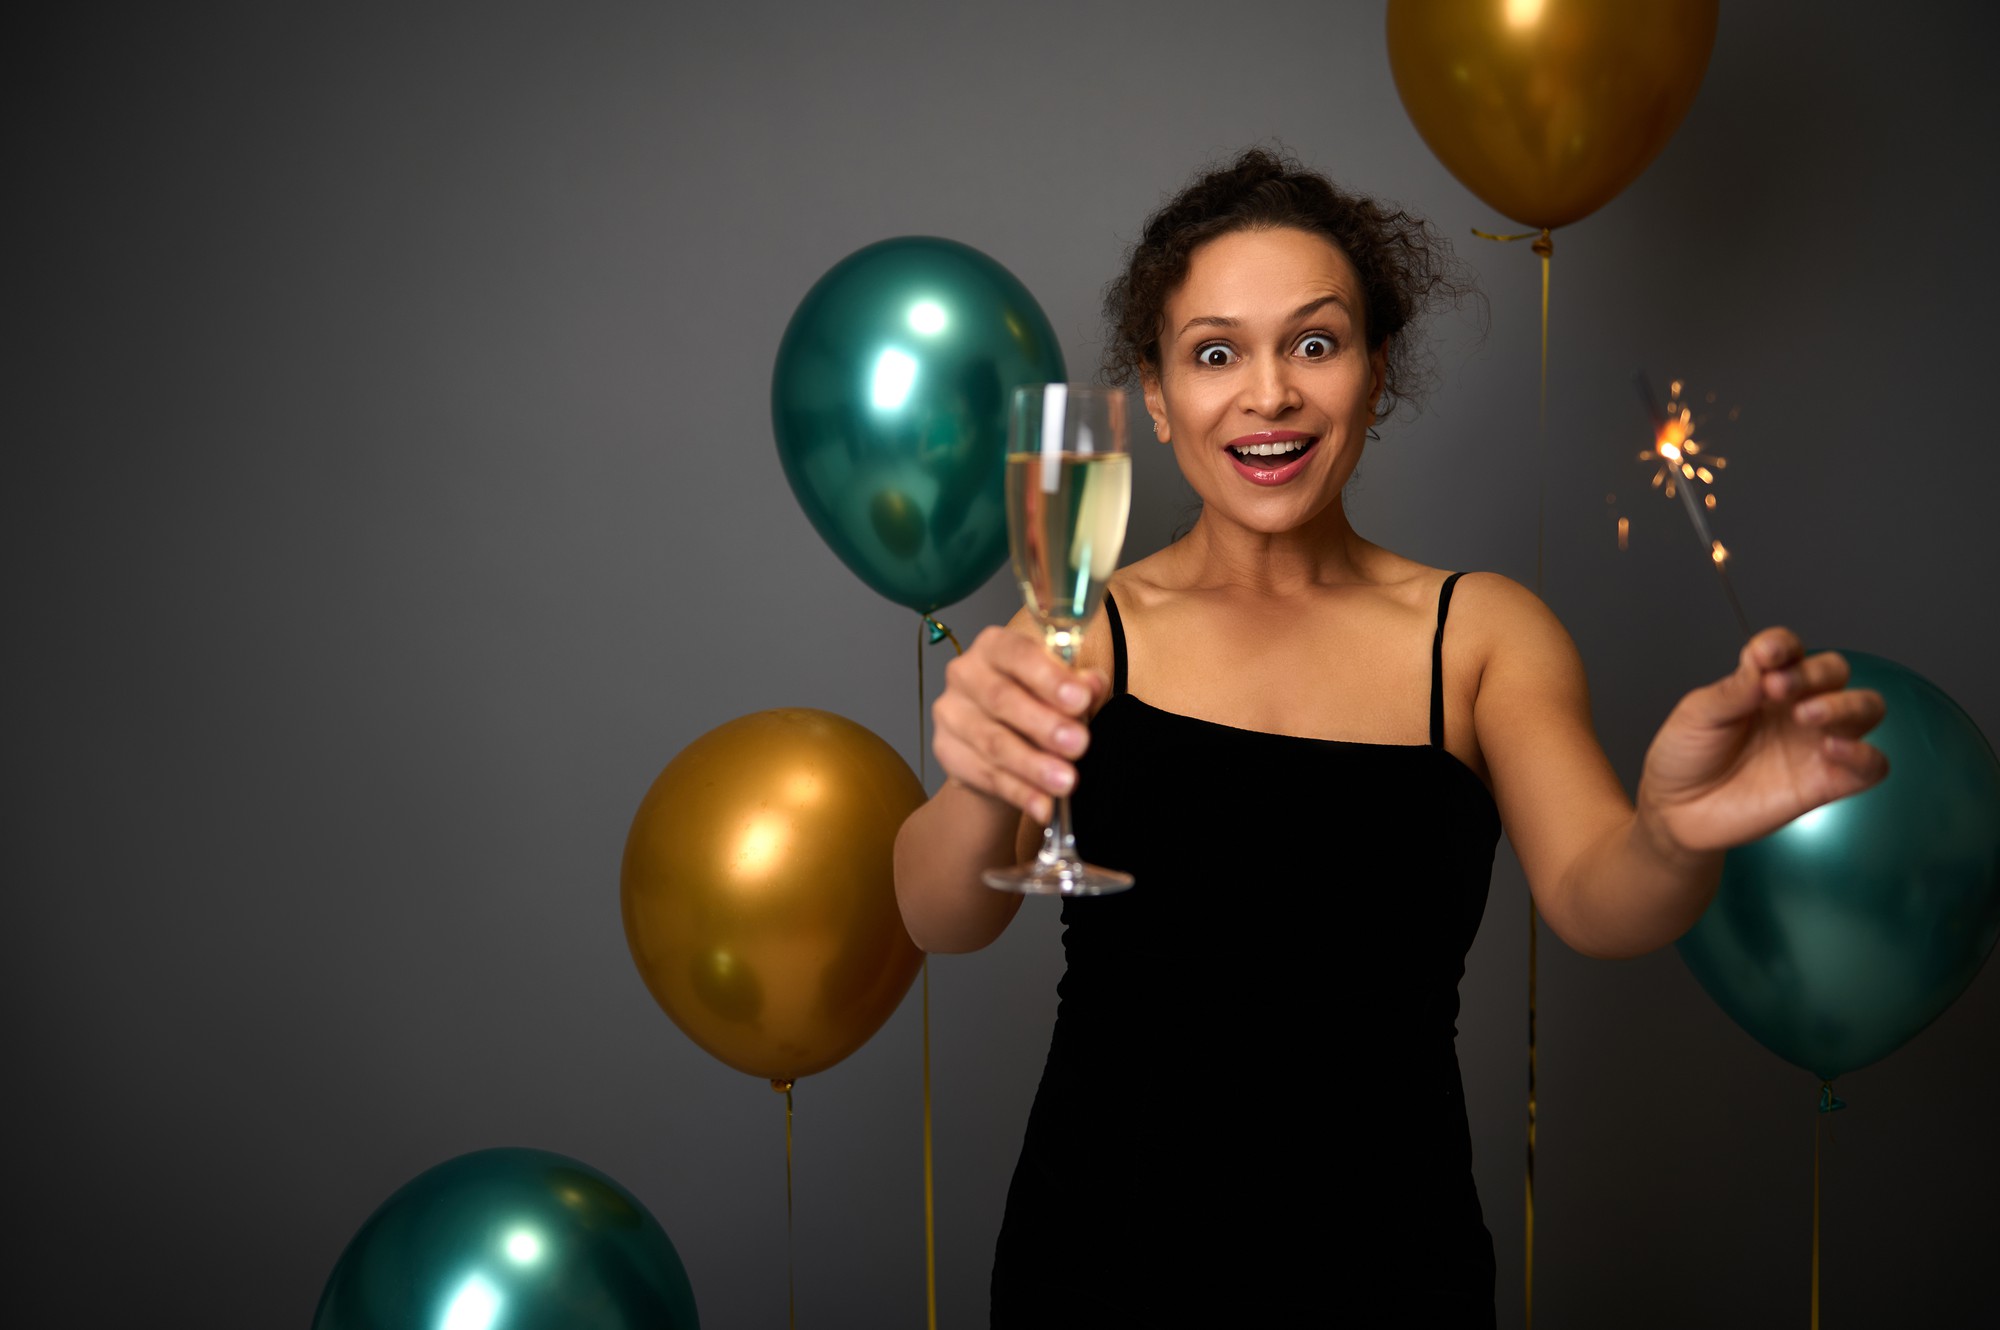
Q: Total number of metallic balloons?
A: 5